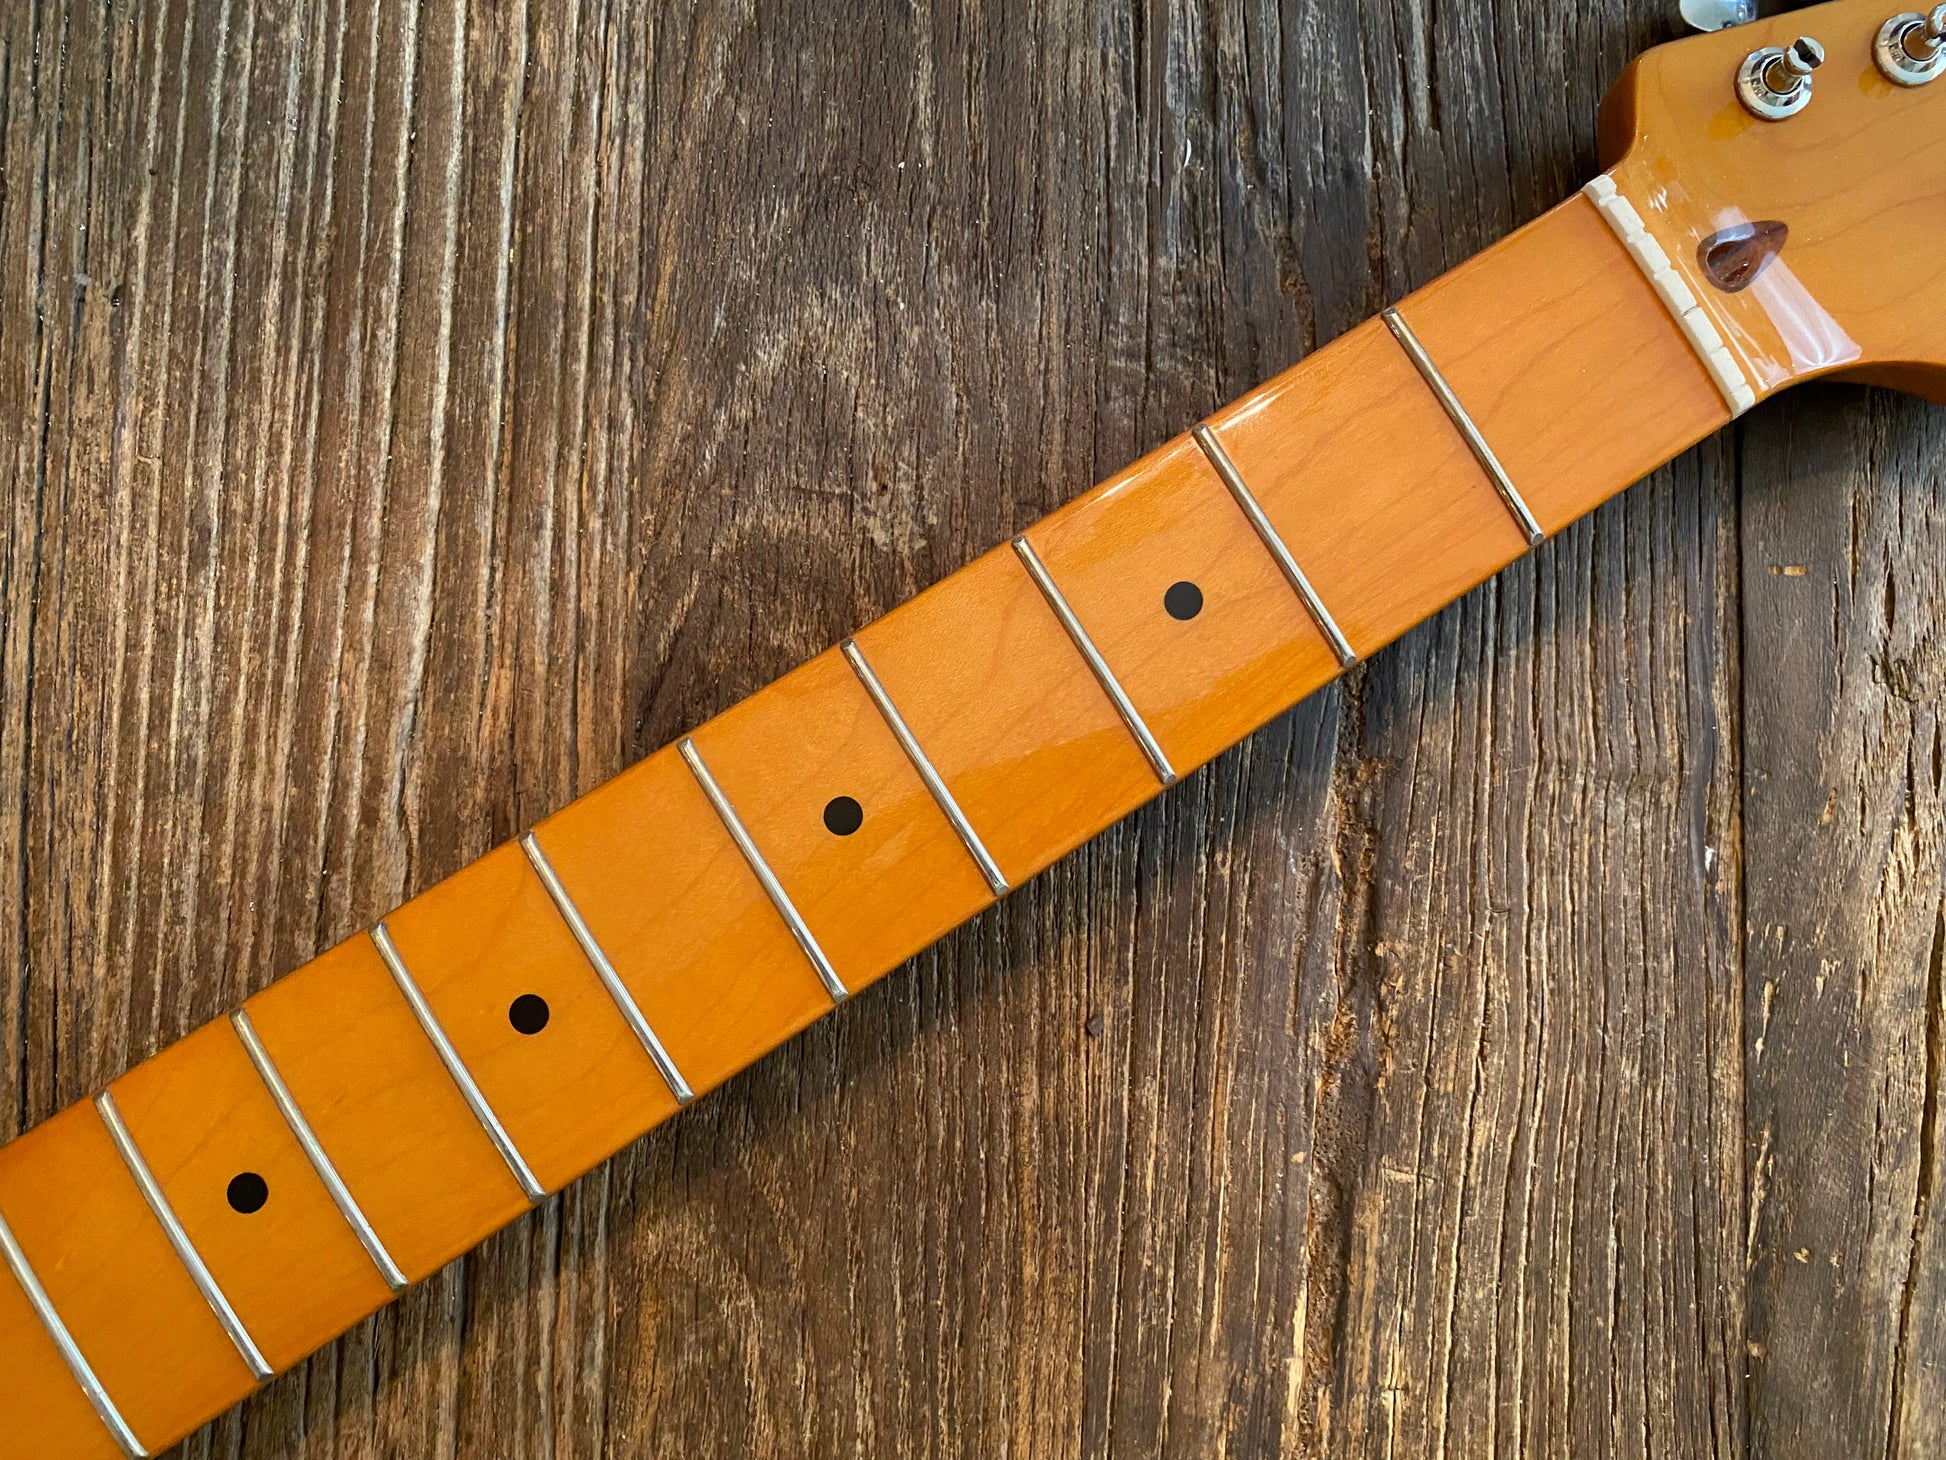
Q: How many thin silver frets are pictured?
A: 10